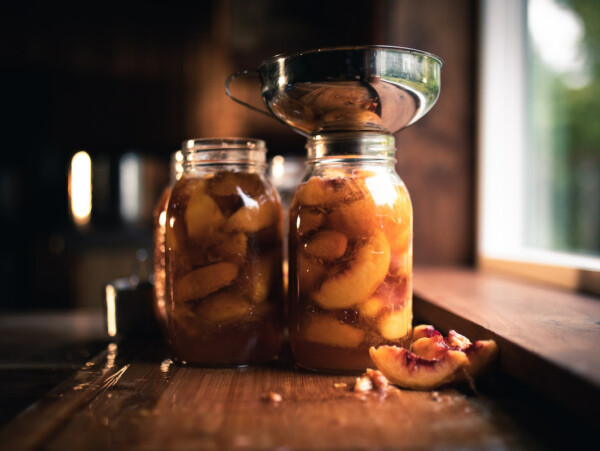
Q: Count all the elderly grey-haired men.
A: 0